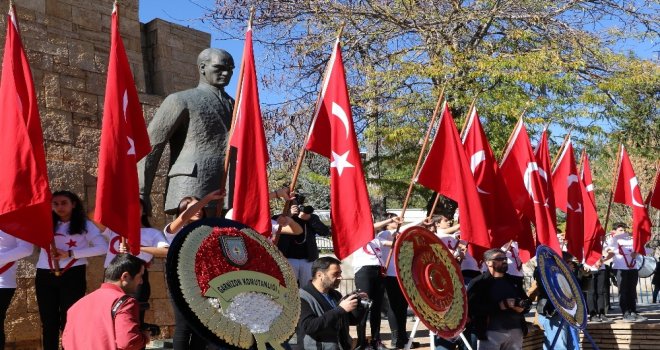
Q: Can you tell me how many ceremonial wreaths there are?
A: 3